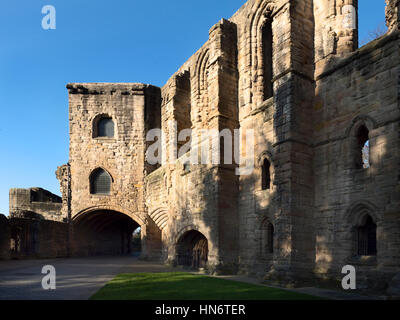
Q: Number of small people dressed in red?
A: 0